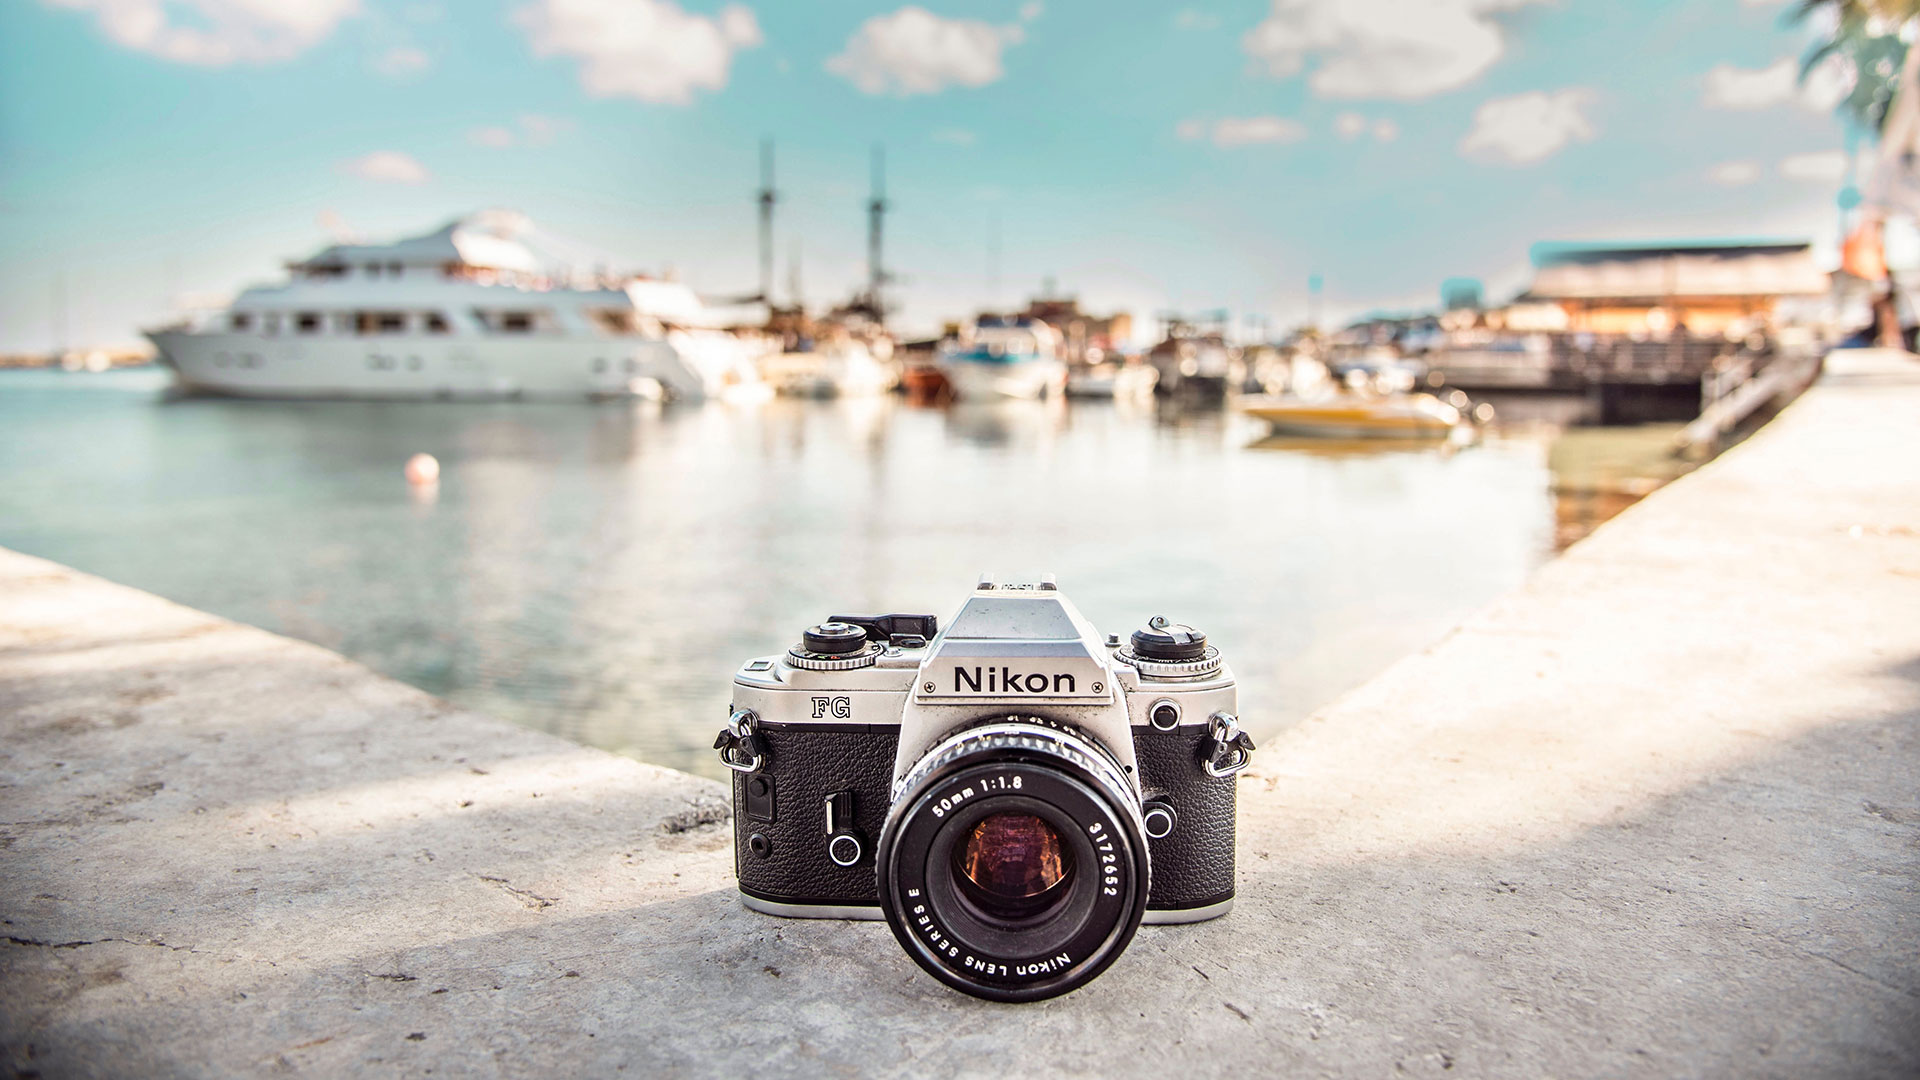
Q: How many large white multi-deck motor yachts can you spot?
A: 1